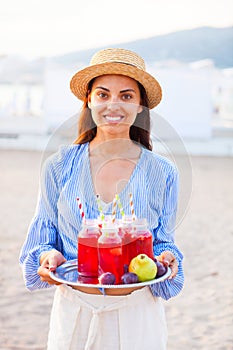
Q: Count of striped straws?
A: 5